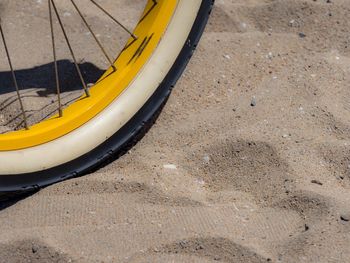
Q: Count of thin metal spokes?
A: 5